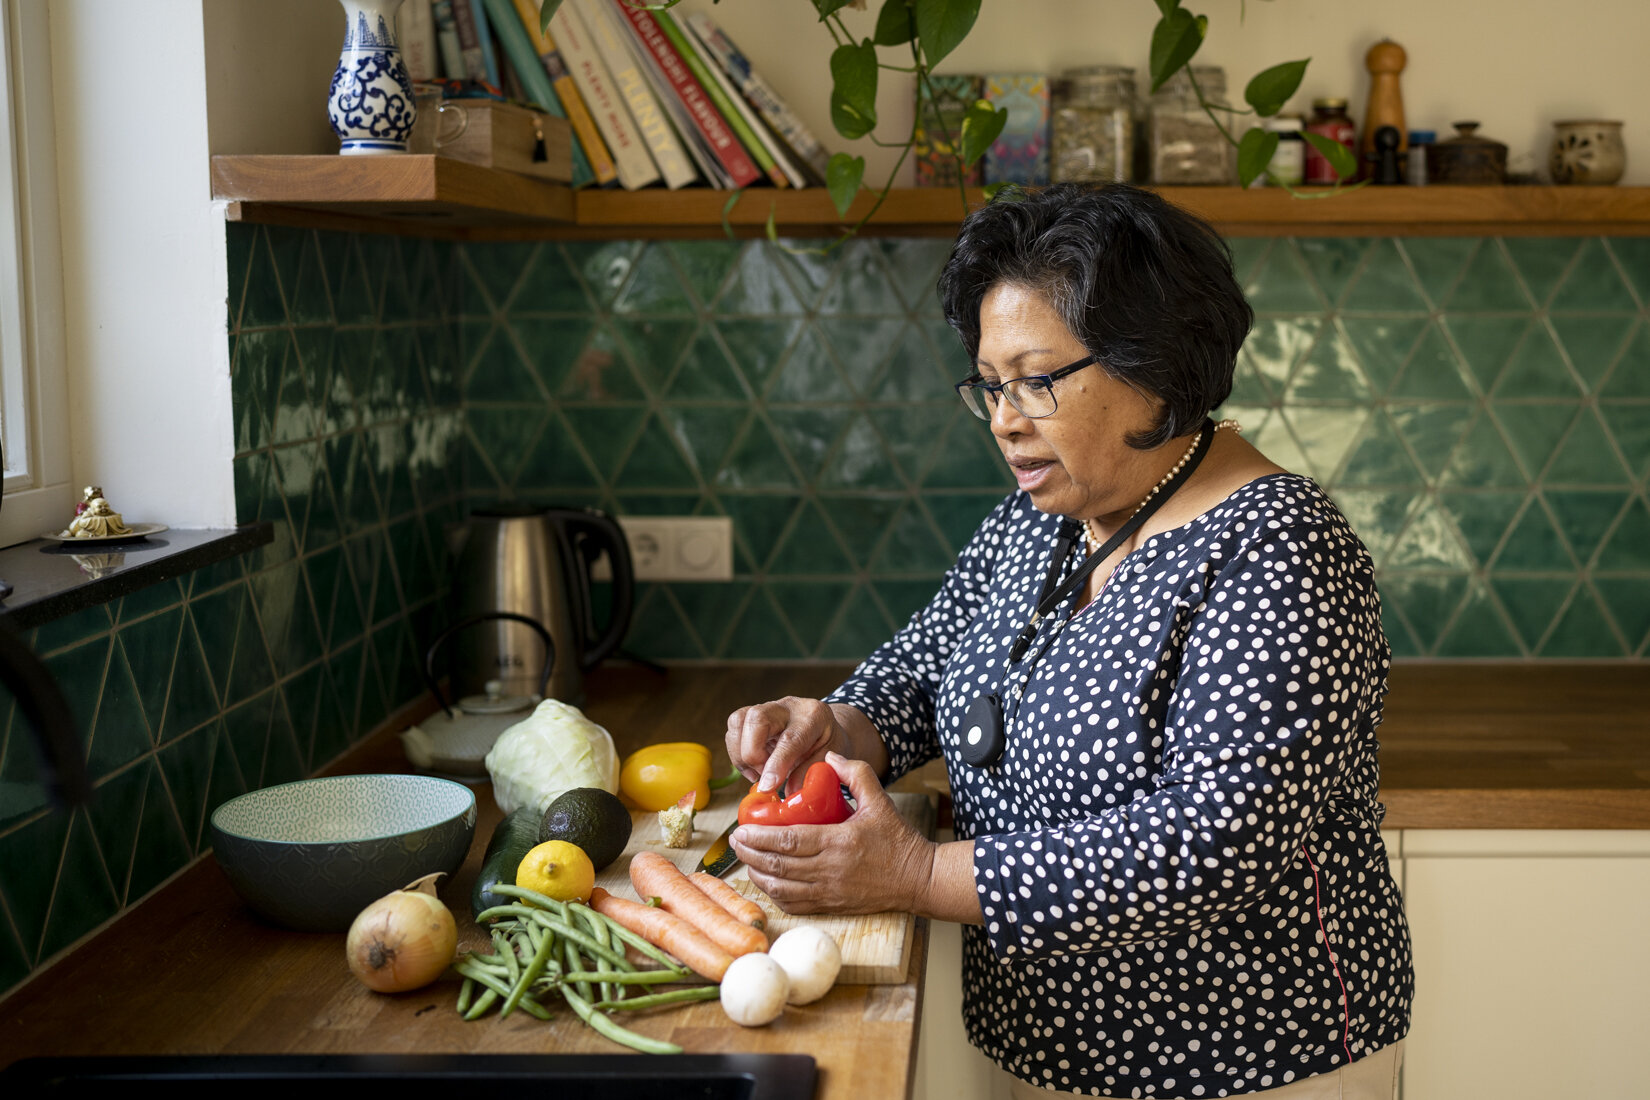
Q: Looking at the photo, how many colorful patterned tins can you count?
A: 2